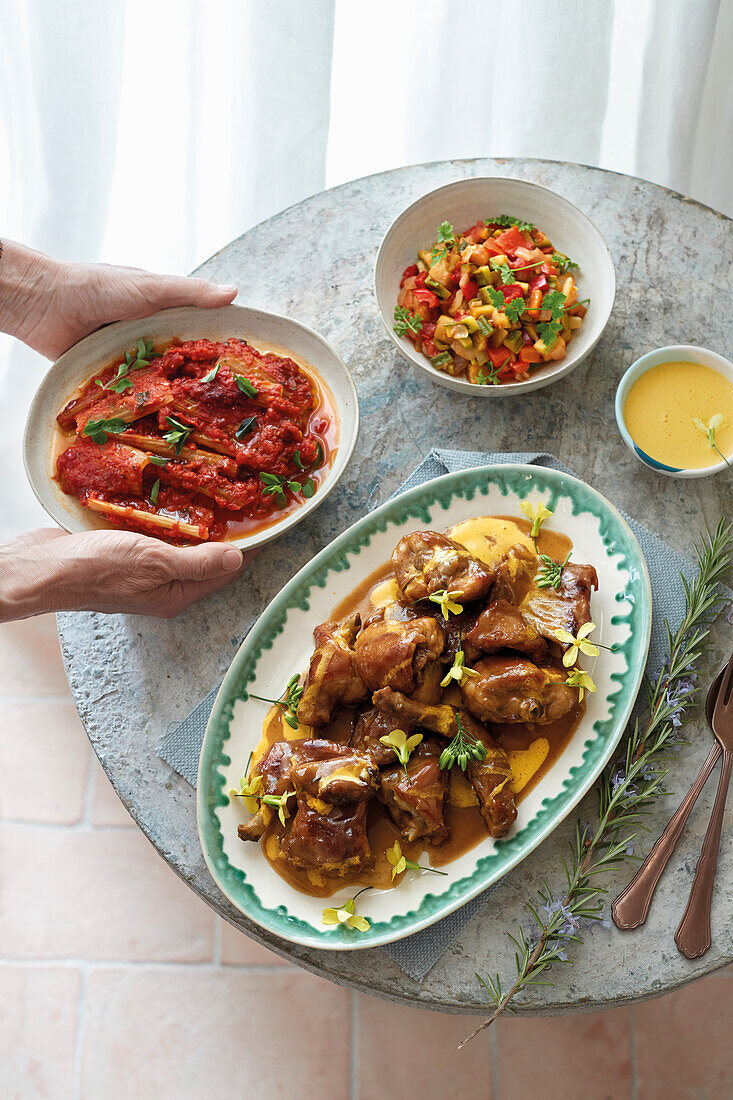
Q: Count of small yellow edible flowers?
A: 11